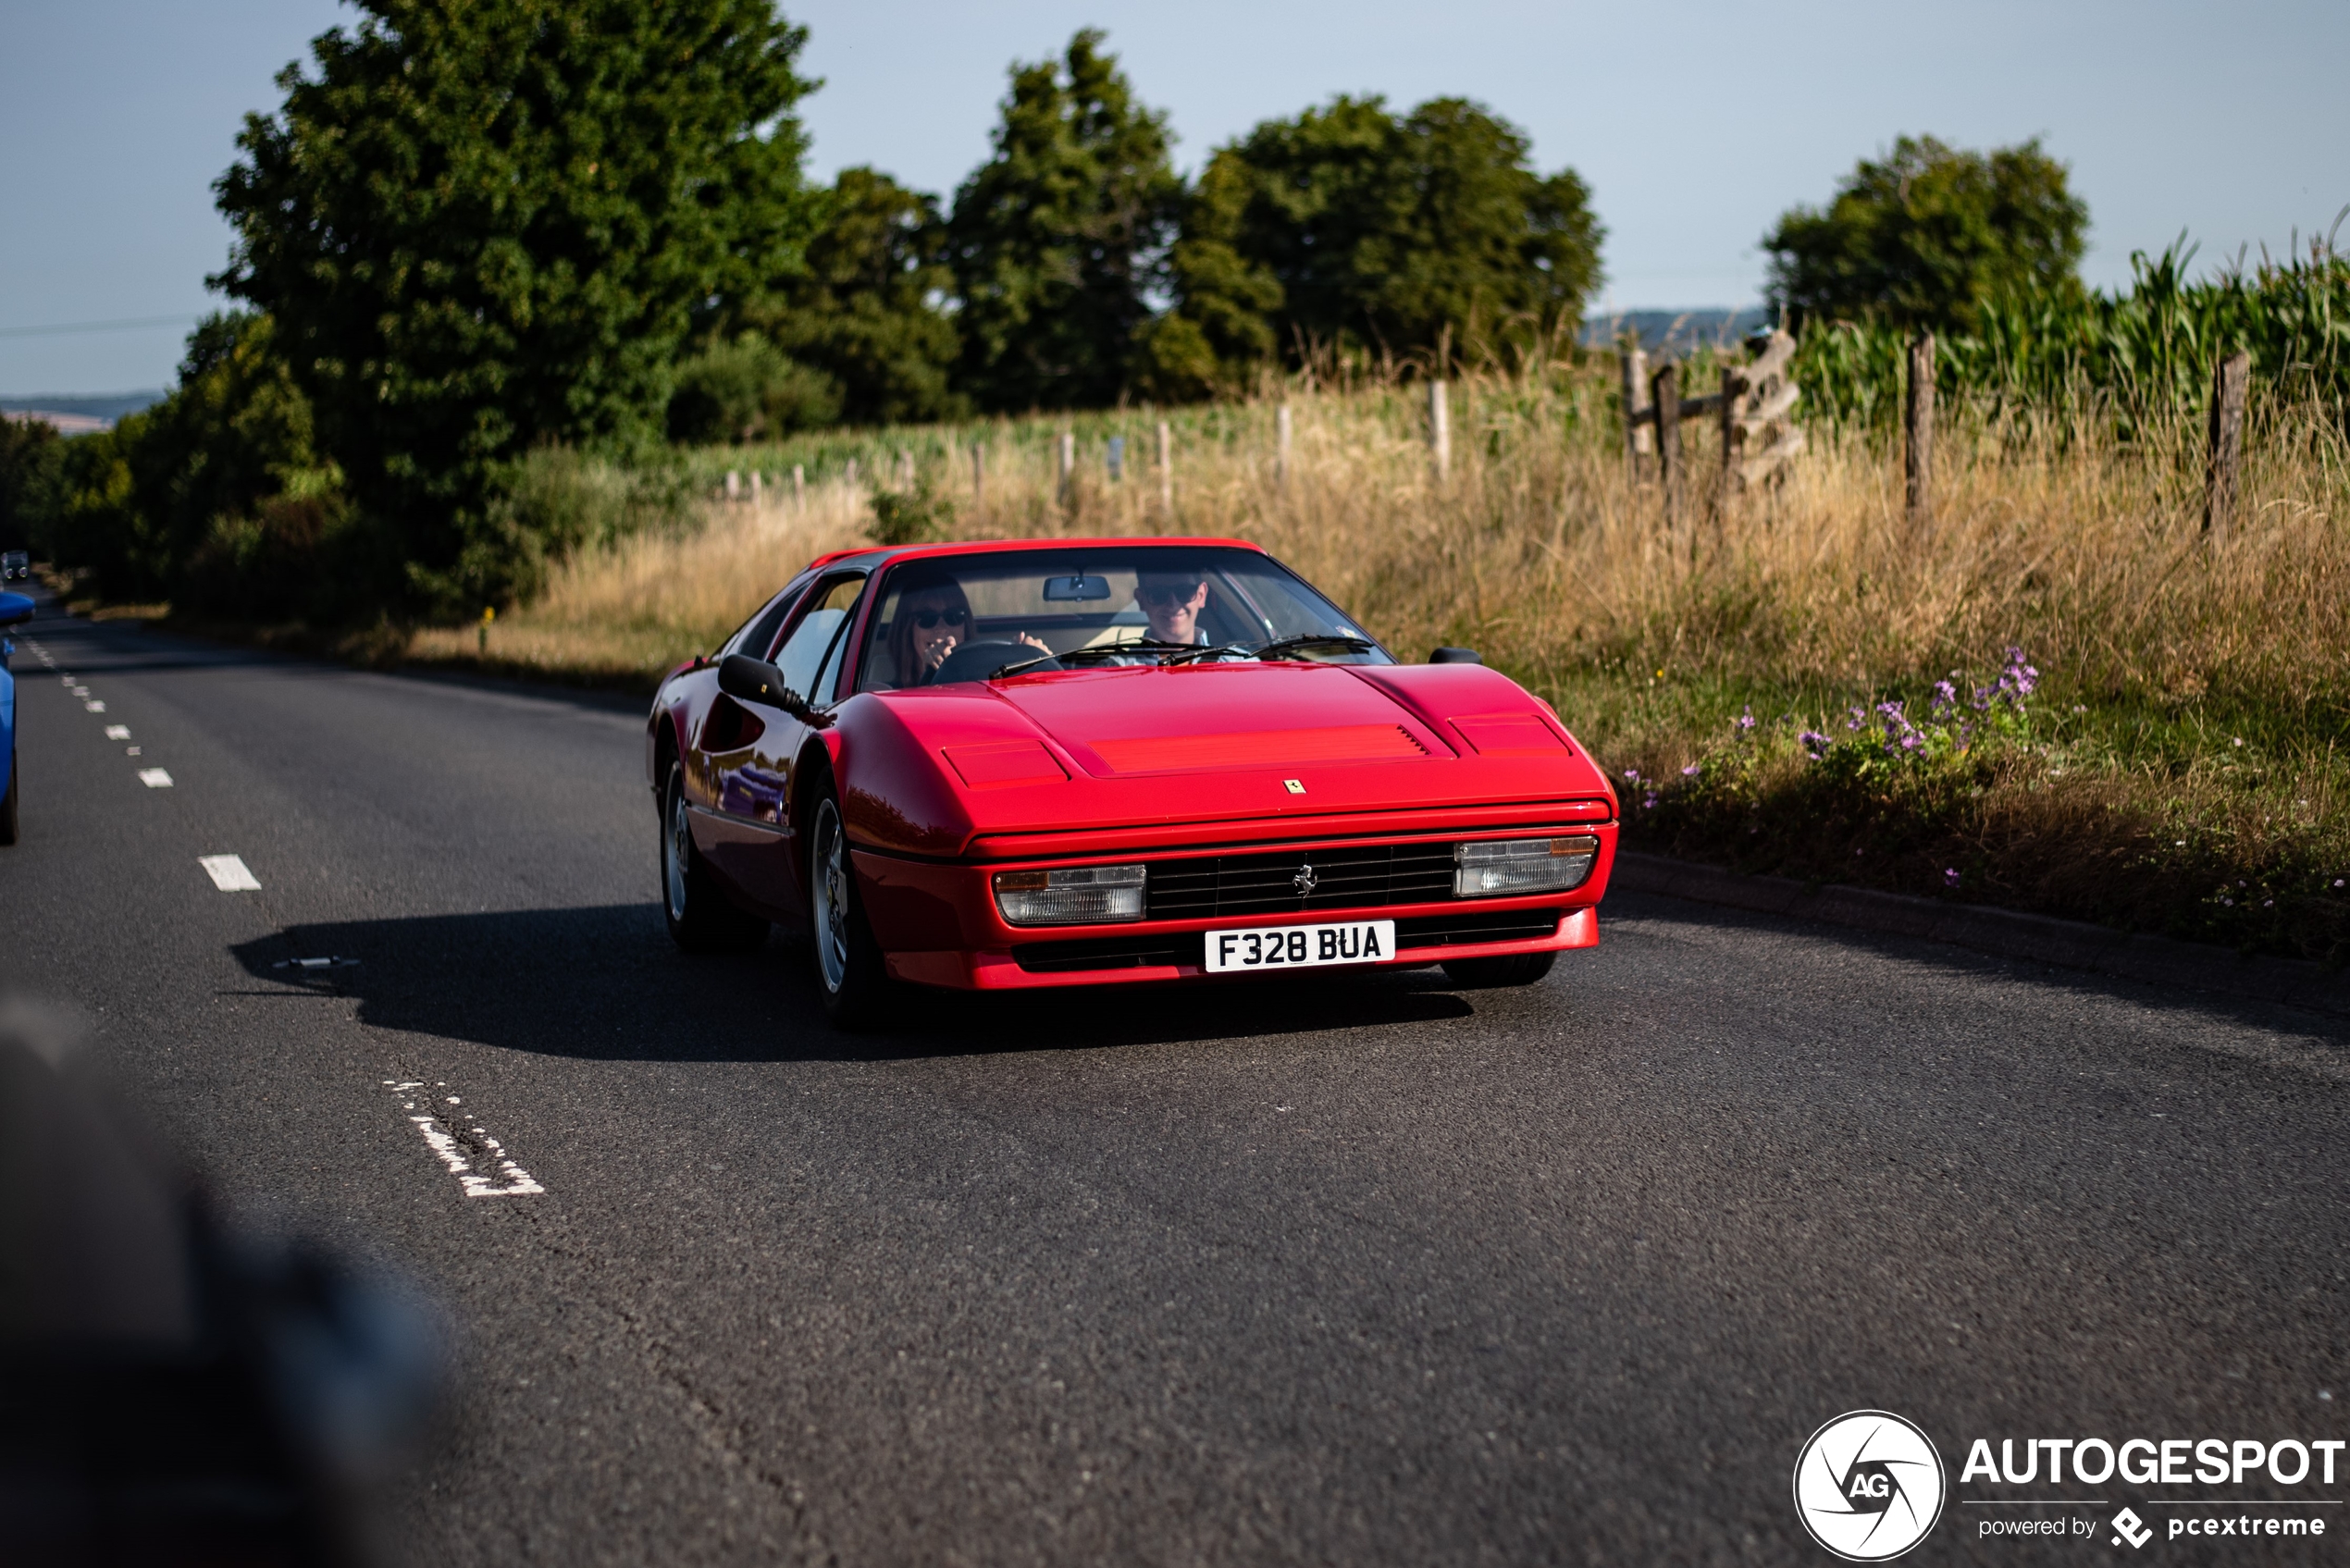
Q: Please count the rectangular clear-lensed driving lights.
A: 2